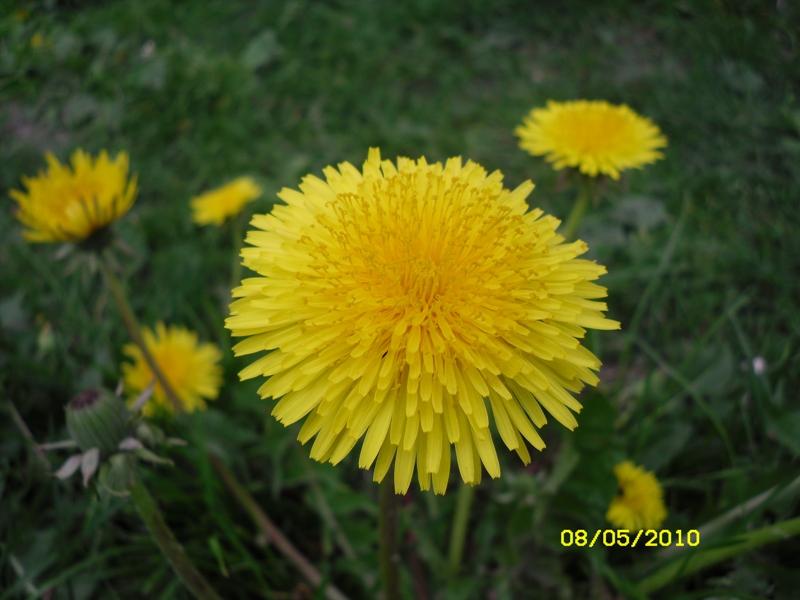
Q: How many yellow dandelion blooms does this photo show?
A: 6